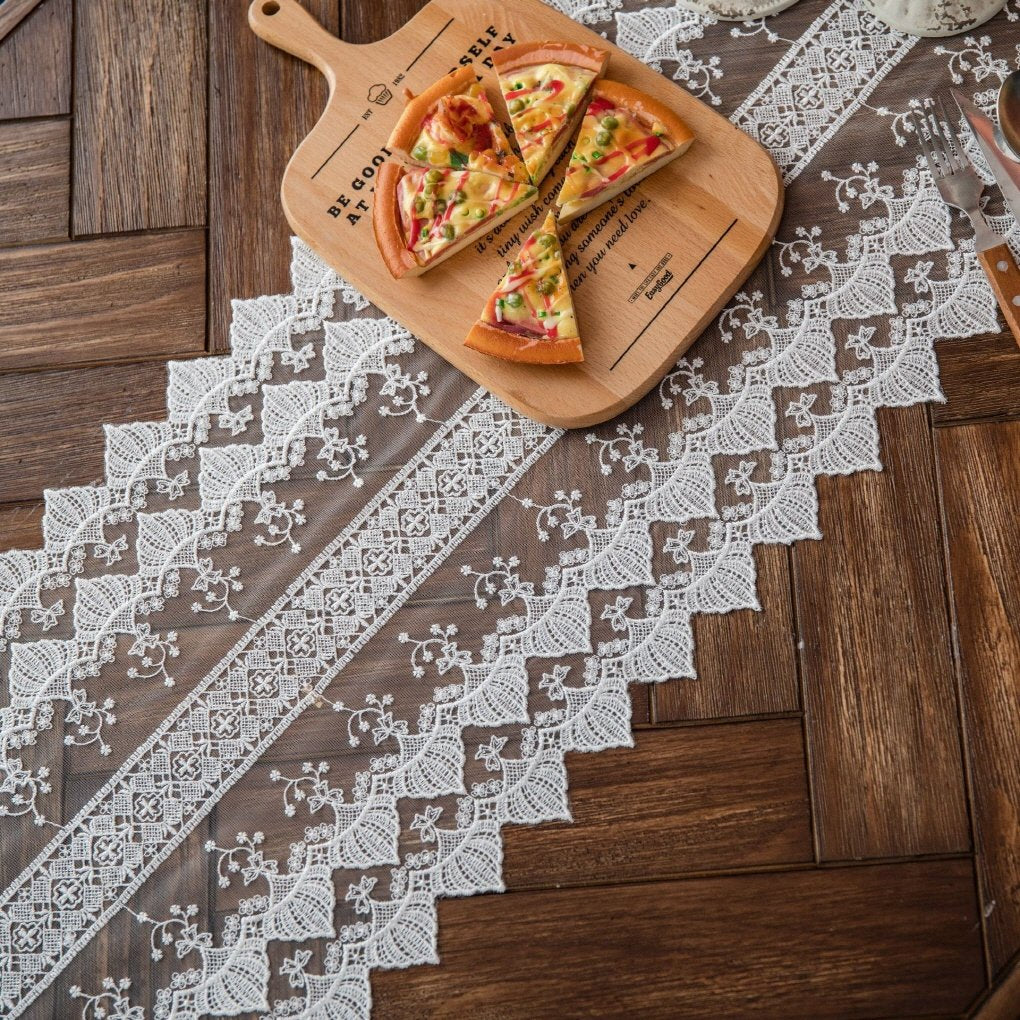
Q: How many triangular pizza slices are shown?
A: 5